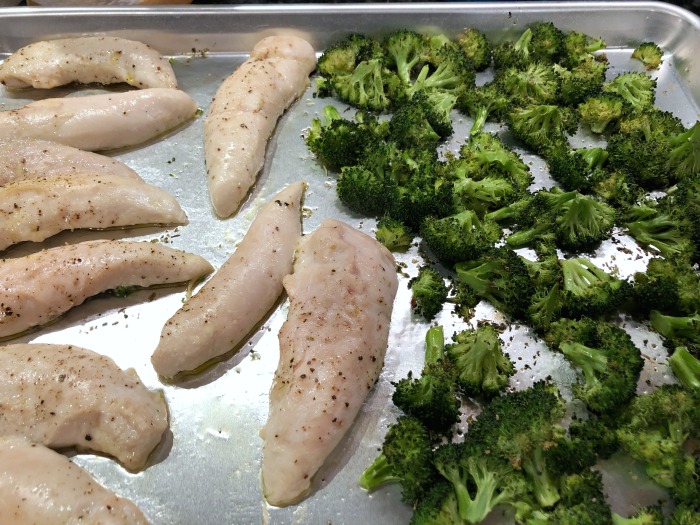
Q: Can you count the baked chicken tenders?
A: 10